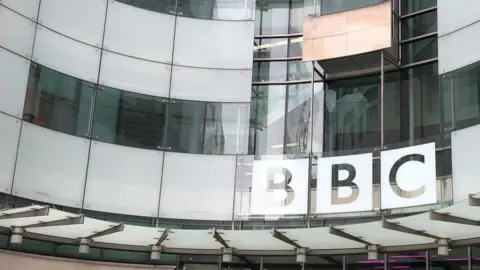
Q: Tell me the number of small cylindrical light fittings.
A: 7